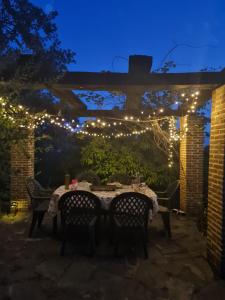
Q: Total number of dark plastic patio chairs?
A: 6